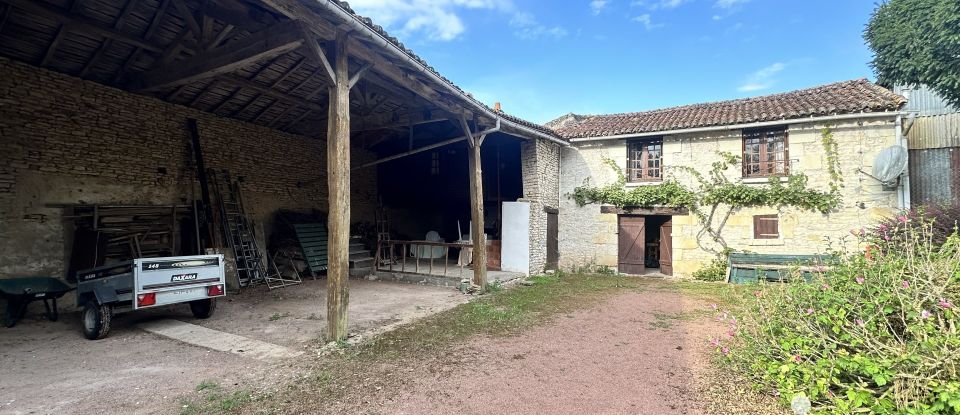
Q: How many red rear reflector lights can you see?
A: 2